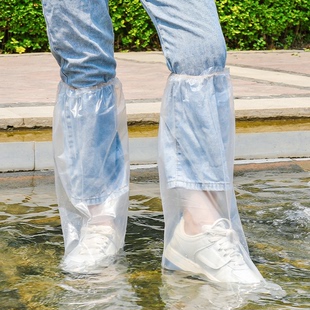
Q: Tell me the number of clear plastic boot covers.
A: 2